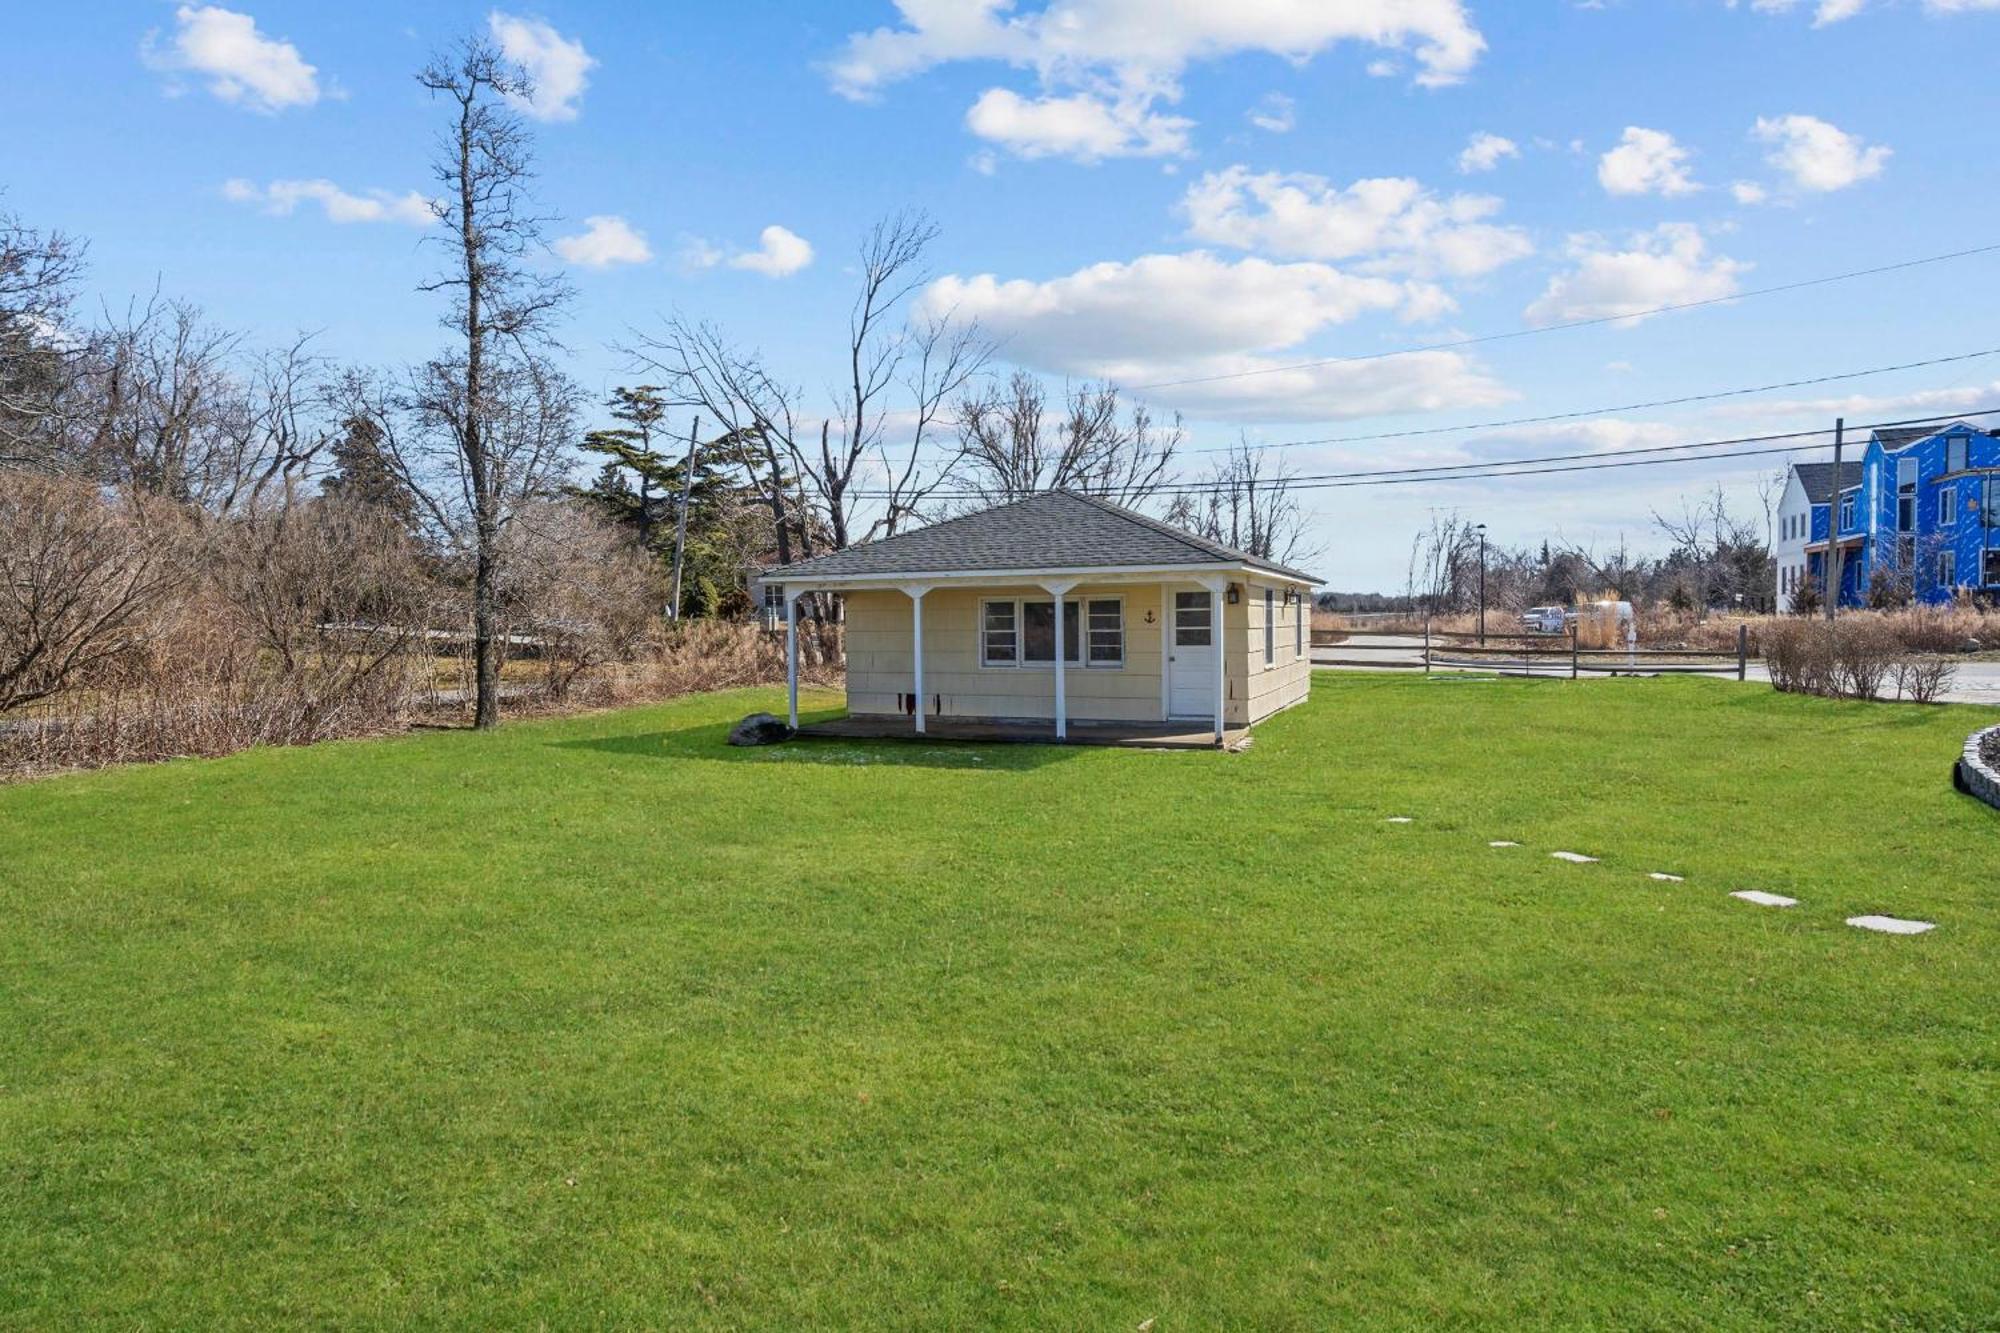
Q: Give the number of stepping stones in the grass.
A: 6